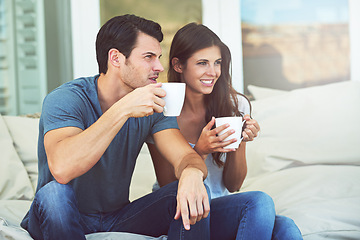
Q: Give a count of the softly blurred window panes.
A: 2